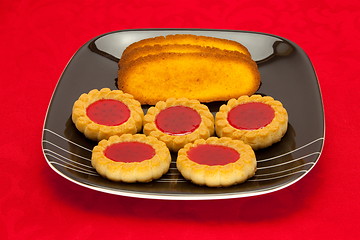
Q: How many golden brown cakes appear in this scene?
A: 3